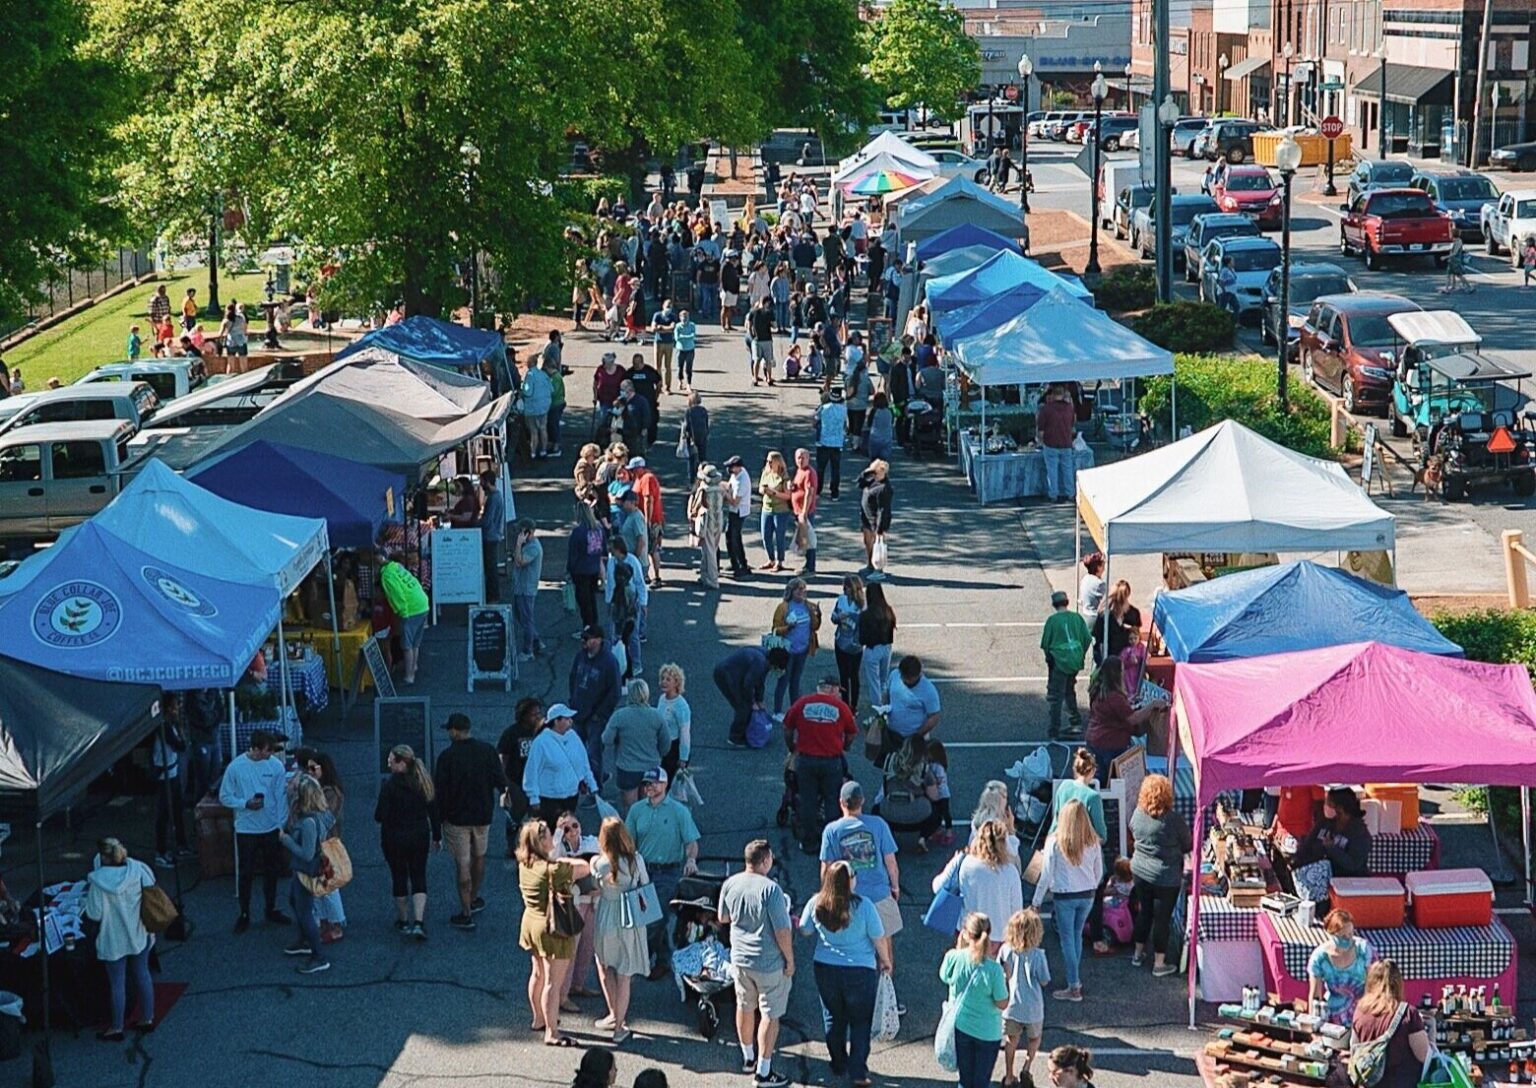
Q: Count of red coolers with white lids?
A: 2